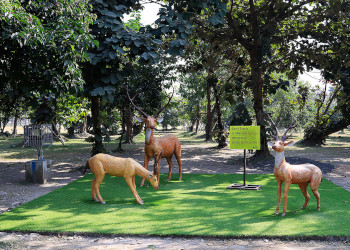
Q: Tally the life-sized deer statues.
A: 3